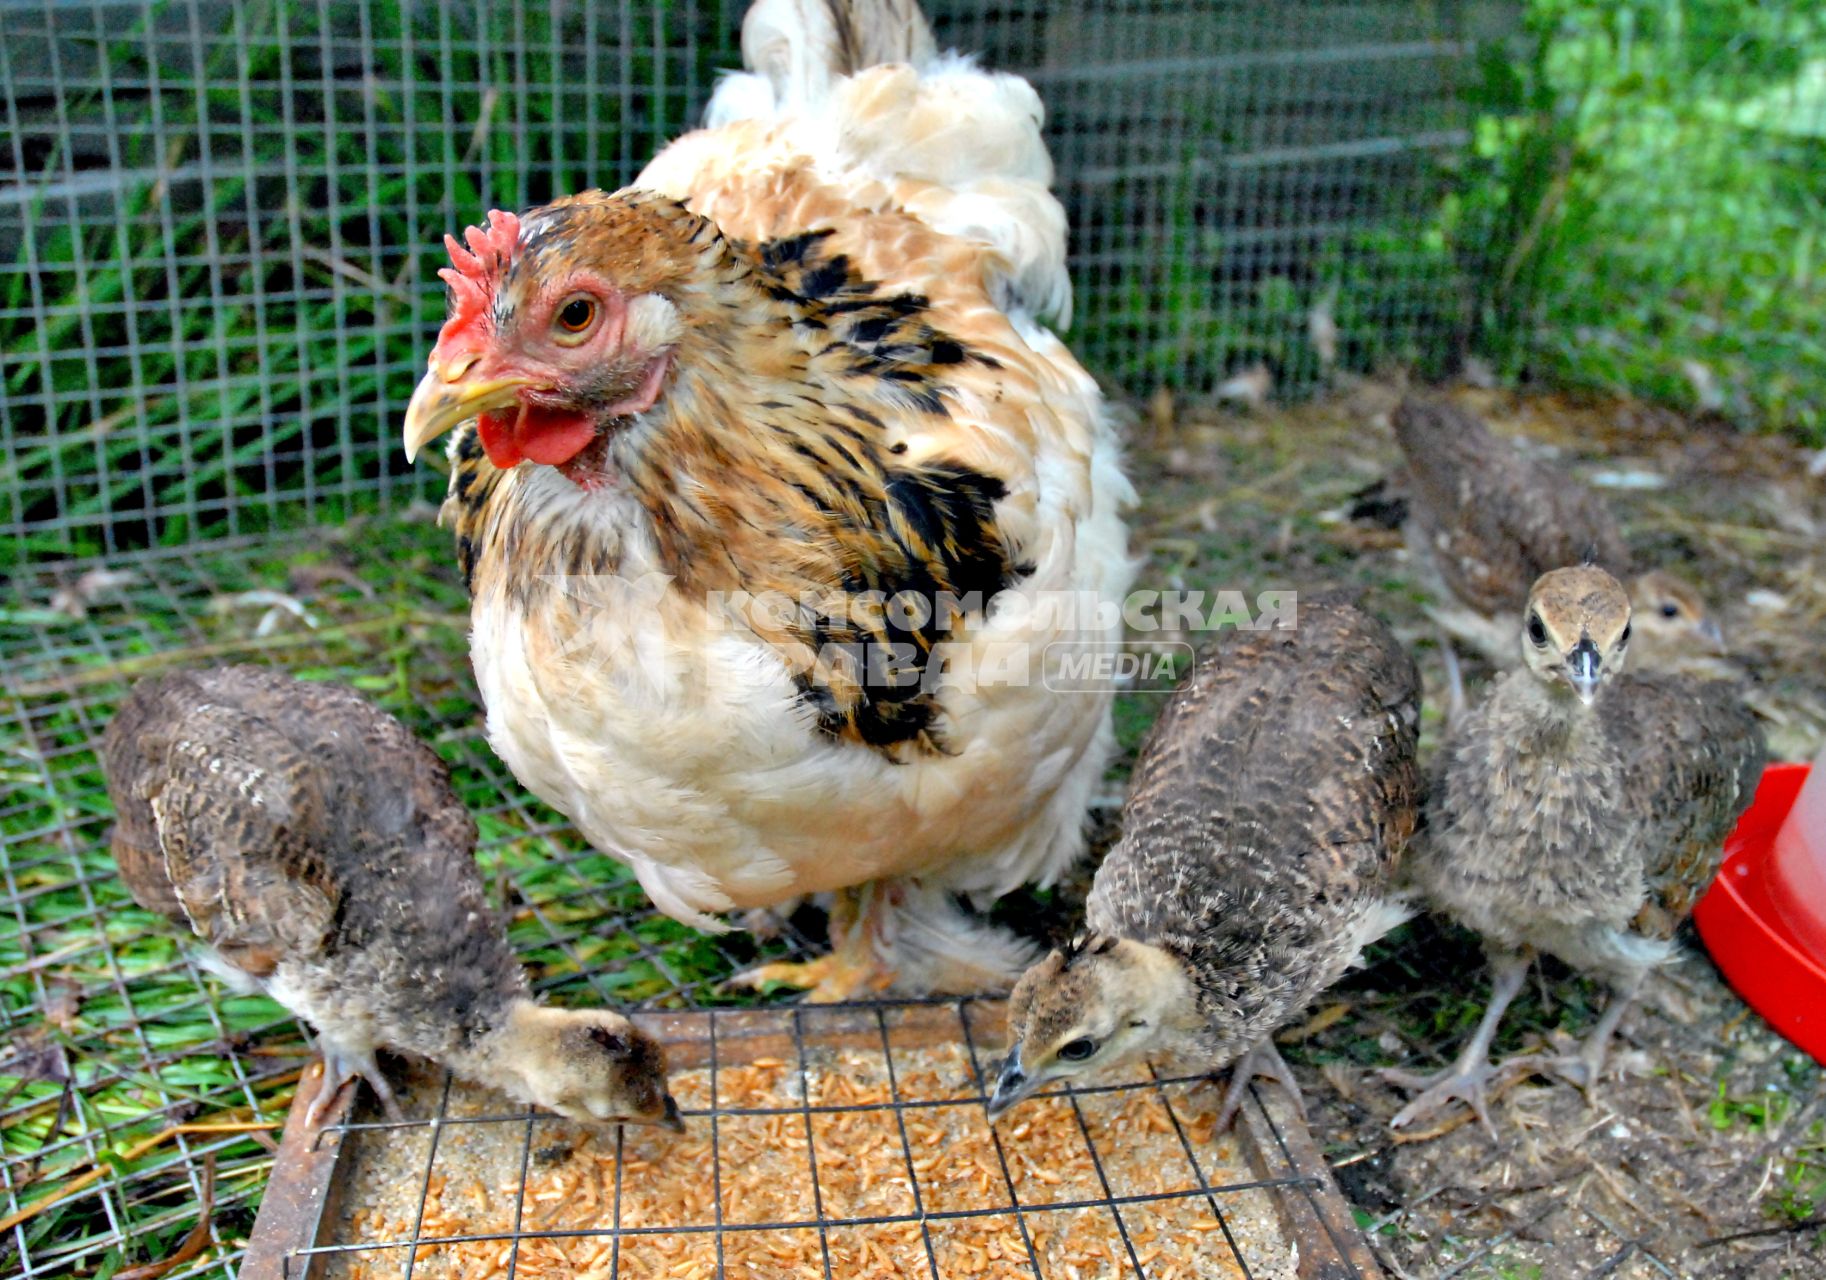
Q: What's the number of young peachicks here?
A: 4